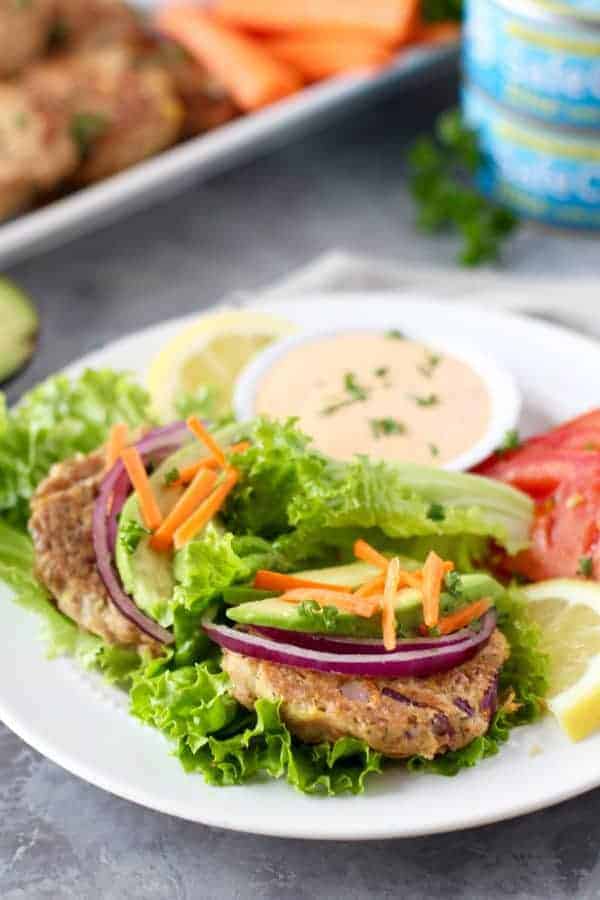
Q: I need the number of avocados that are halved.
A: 1